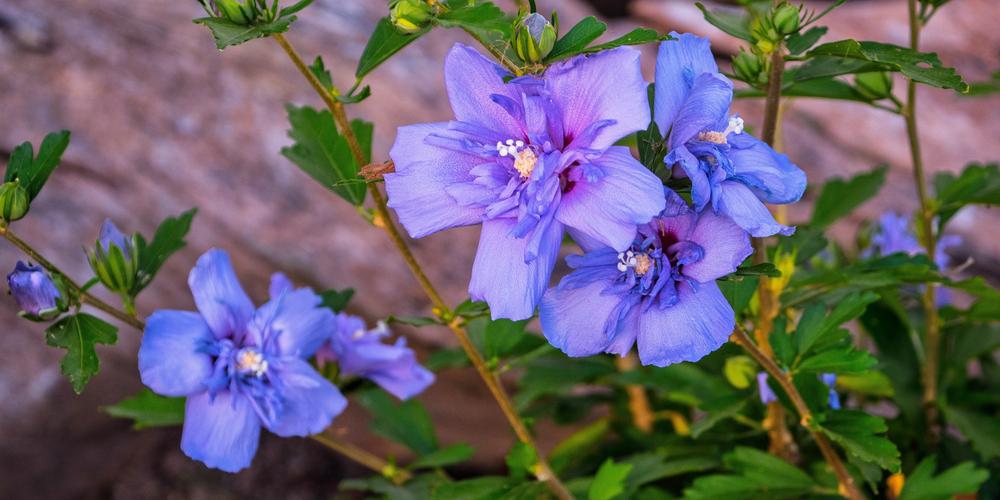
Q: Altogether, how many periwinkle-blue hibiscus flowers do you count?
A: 5